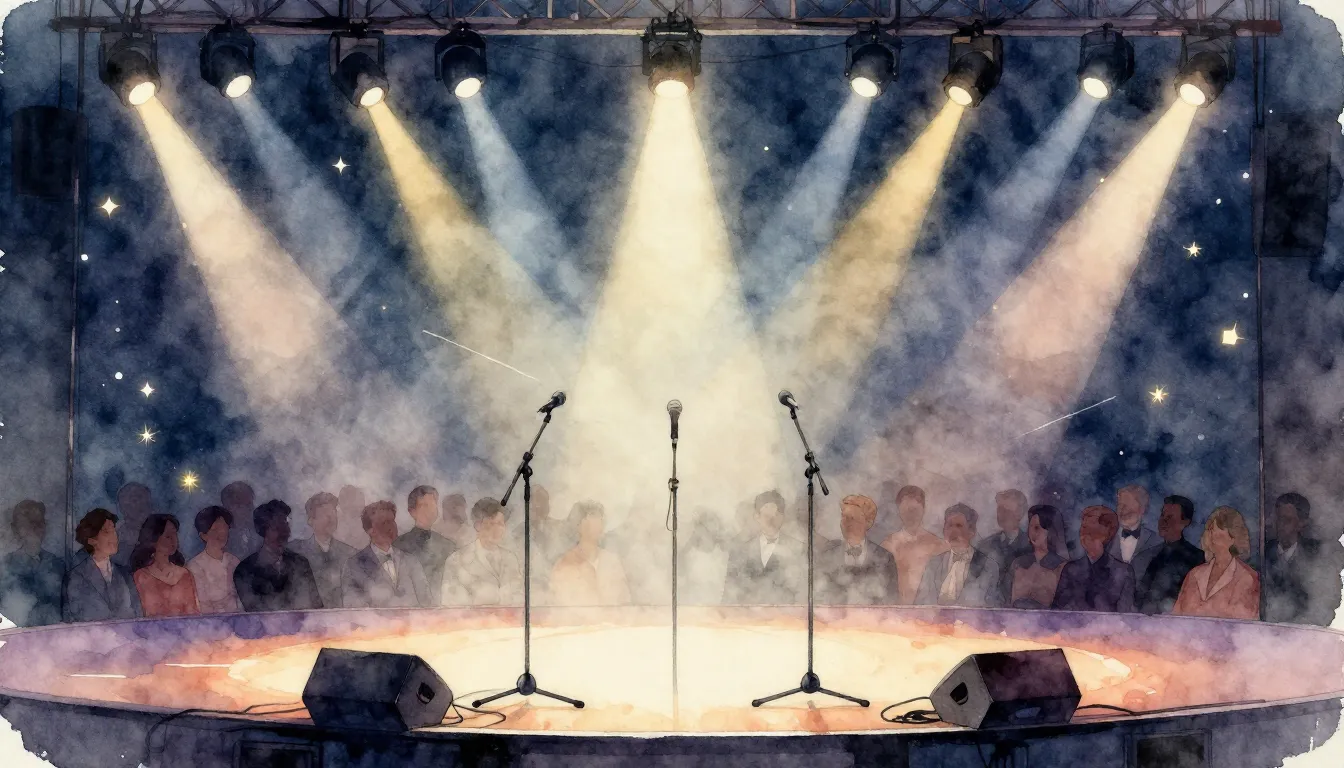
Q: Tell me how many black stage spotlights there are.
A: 9